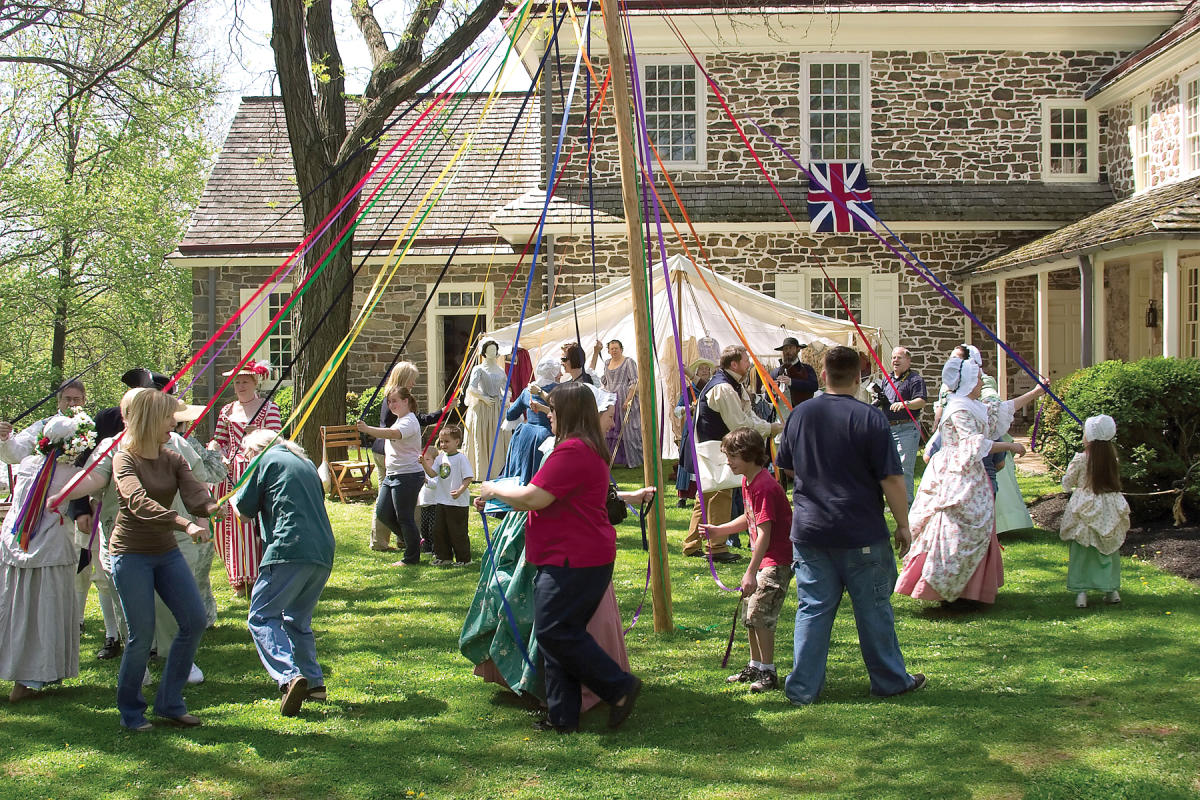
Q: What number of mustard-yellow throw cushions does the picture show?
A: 0